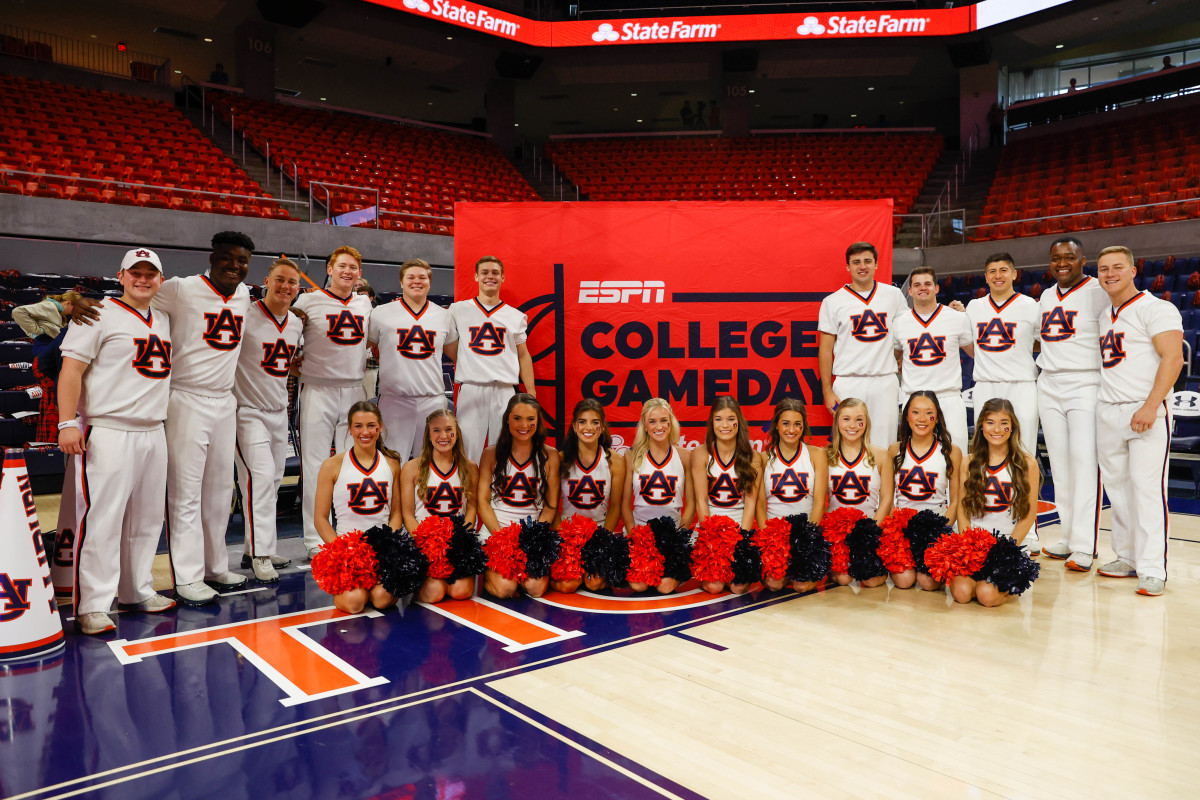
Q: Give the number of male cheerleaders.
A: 11